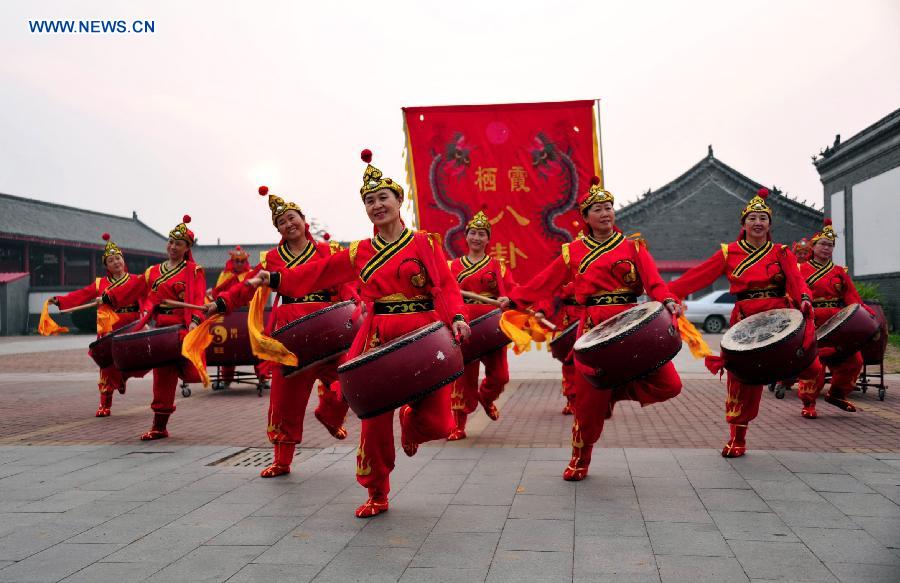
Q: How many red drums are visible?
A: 11